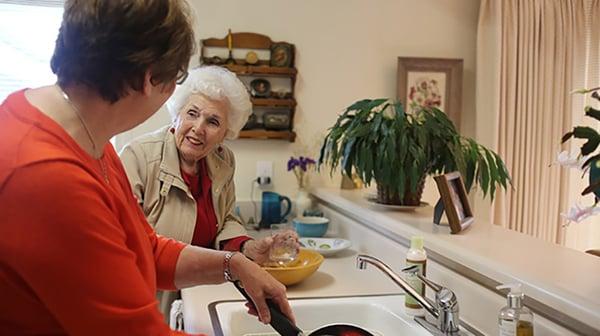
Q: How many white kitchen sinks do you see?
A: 1